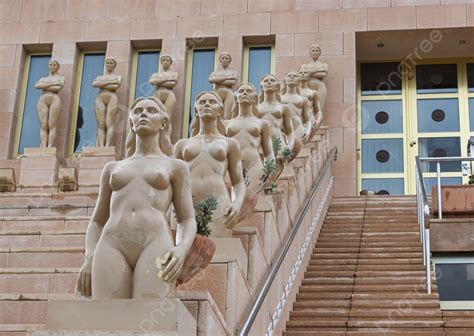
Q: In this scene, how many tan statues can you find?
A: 11